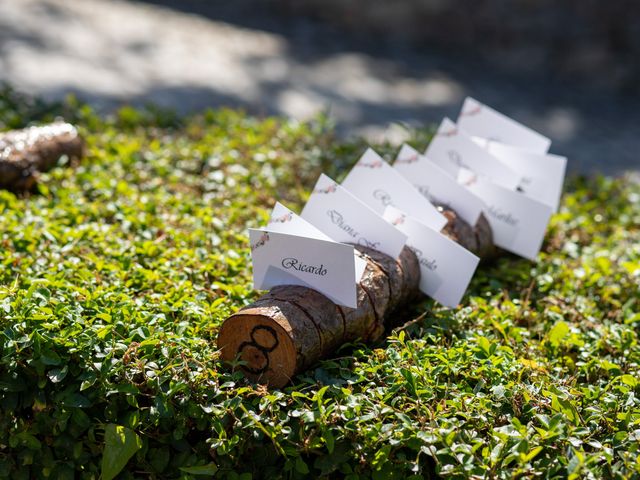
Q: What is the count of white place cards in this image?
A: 10